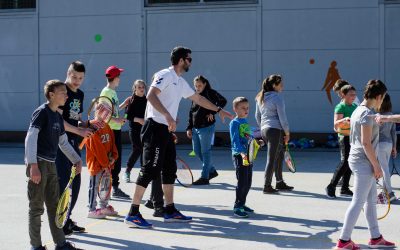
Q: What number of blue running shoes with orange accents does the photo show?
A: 2